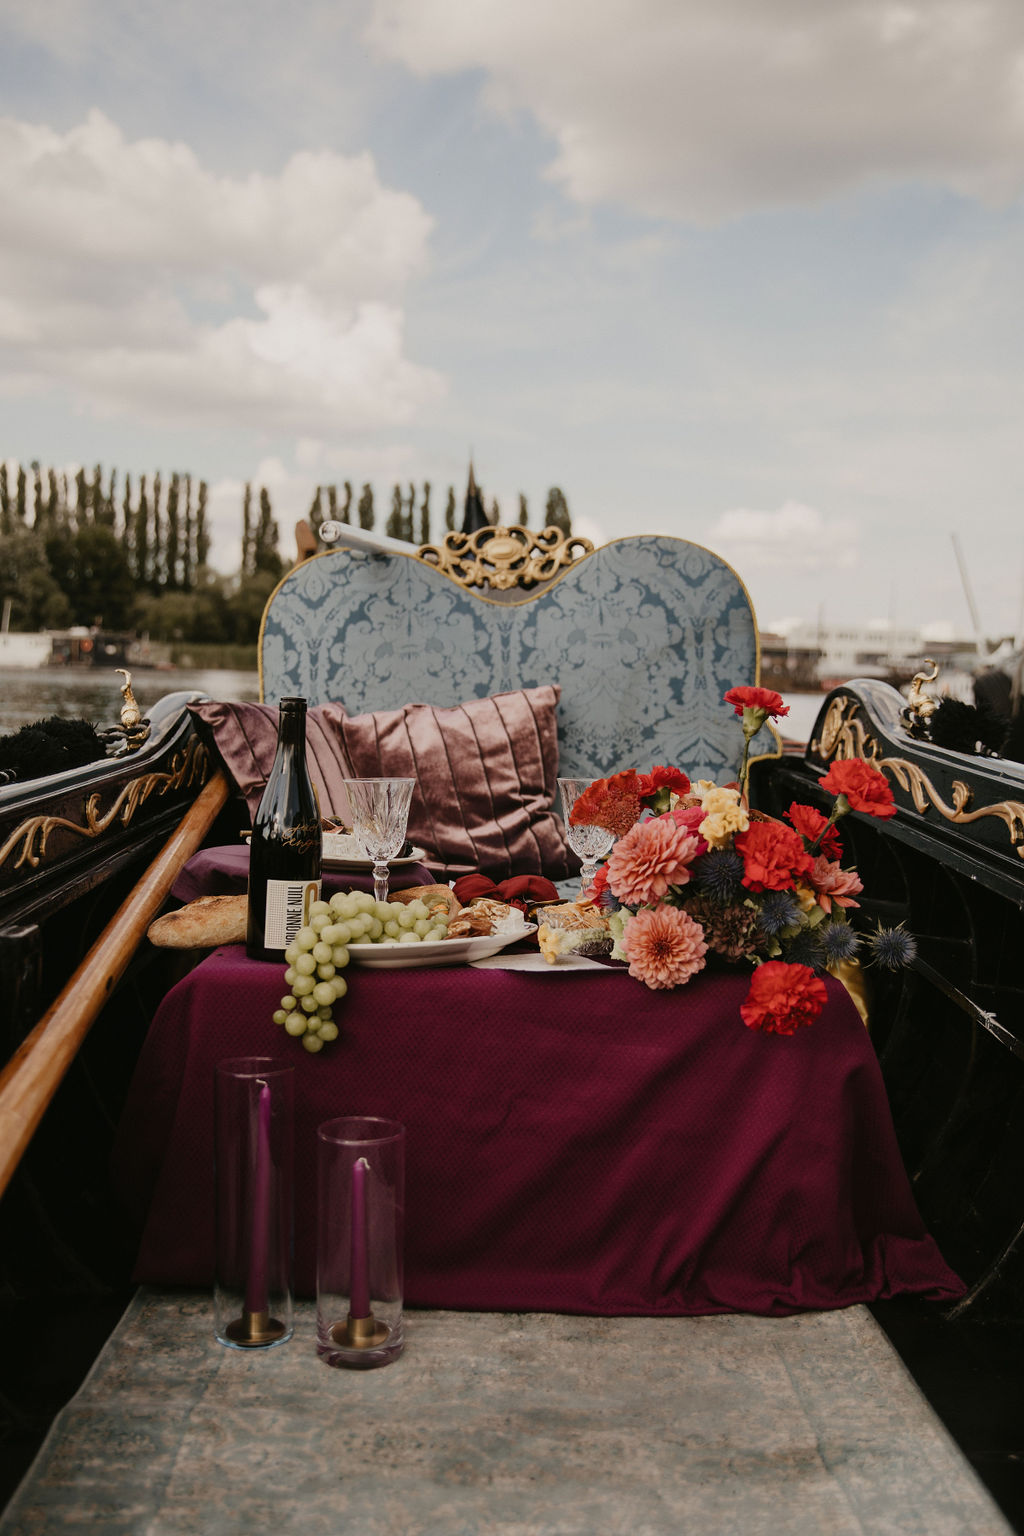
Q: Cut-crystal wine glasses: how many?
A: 2